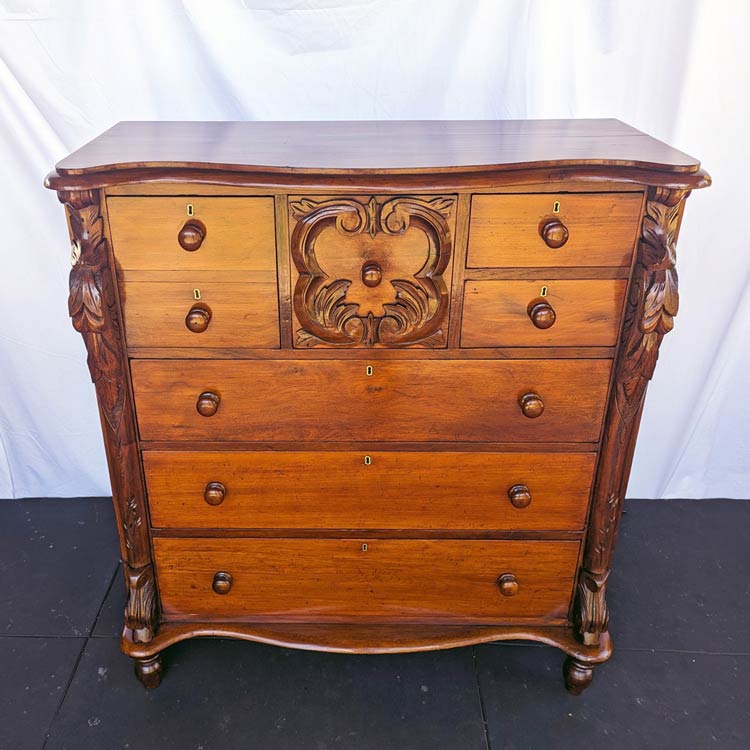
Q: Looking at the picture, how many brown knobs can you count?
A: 11